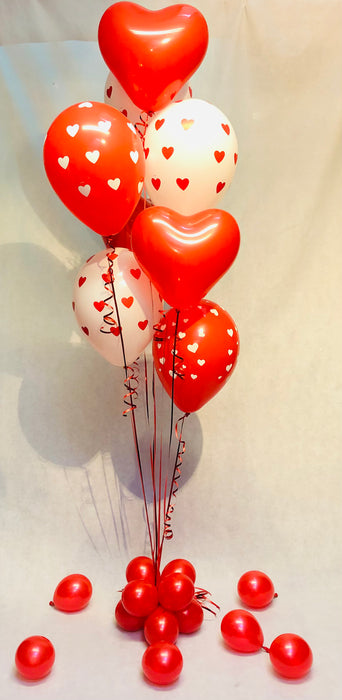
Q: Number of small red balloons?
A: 13